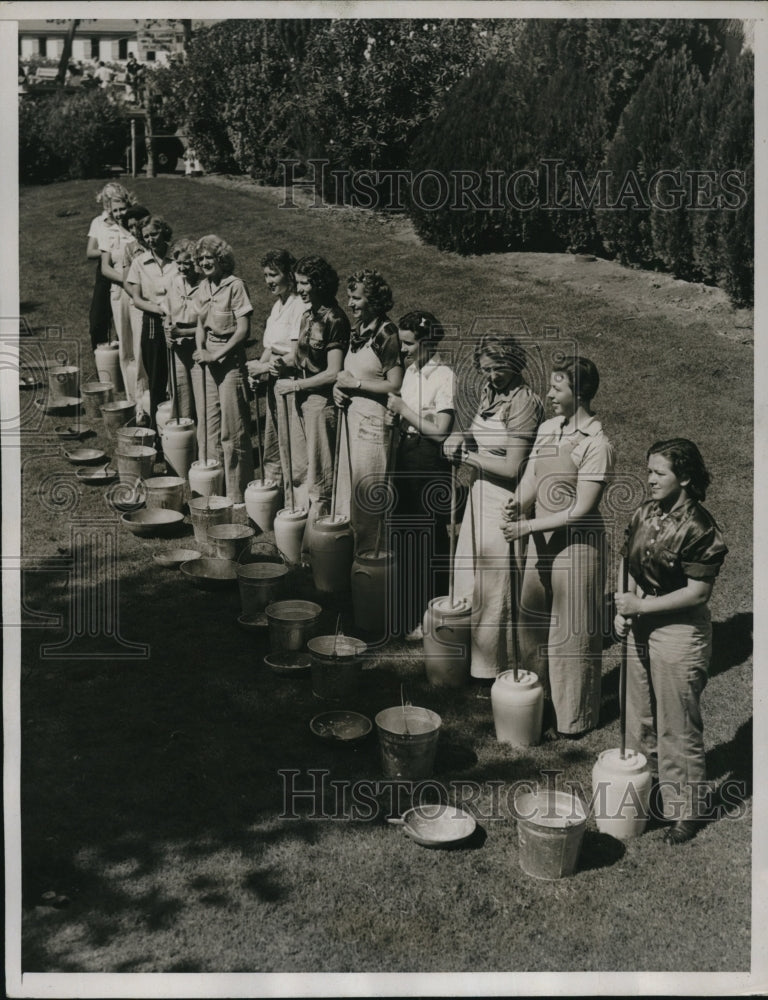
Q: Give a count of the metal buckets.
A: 13